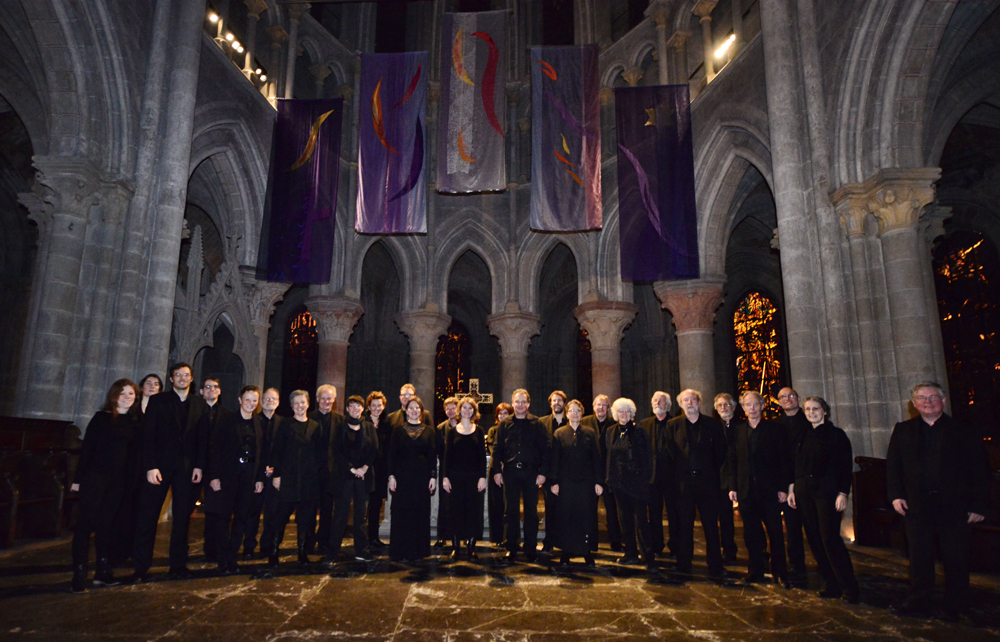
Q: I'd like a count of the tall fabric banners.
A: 5